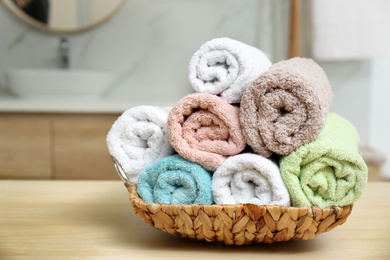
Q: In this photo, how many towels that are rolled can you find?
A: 7